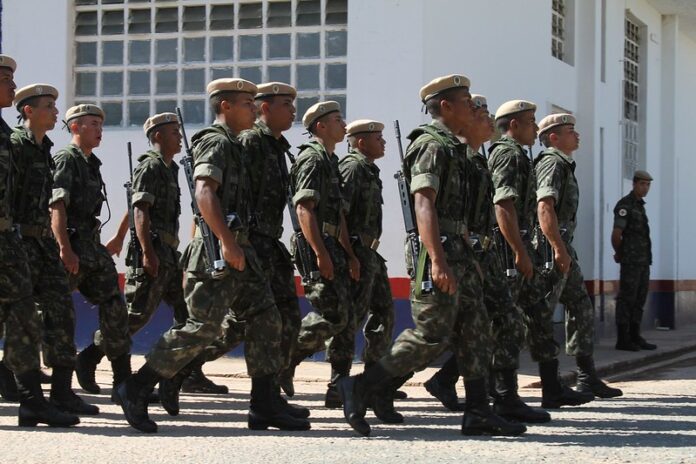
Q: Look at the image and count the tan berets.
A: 12